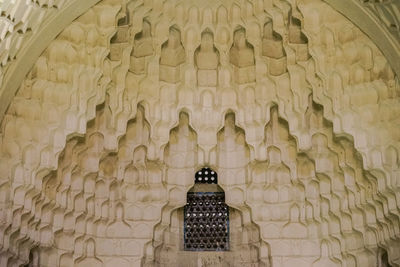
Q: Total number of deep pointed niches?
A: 13